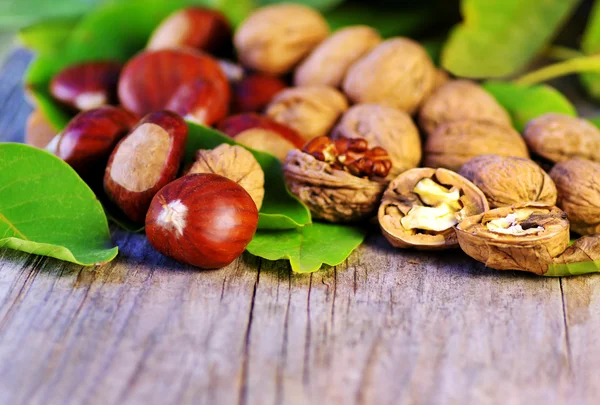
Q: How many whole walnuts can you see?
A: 11